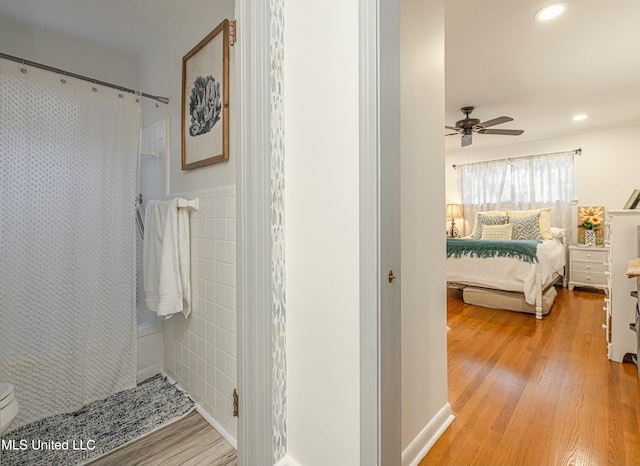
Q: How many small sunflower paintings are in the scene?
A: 1